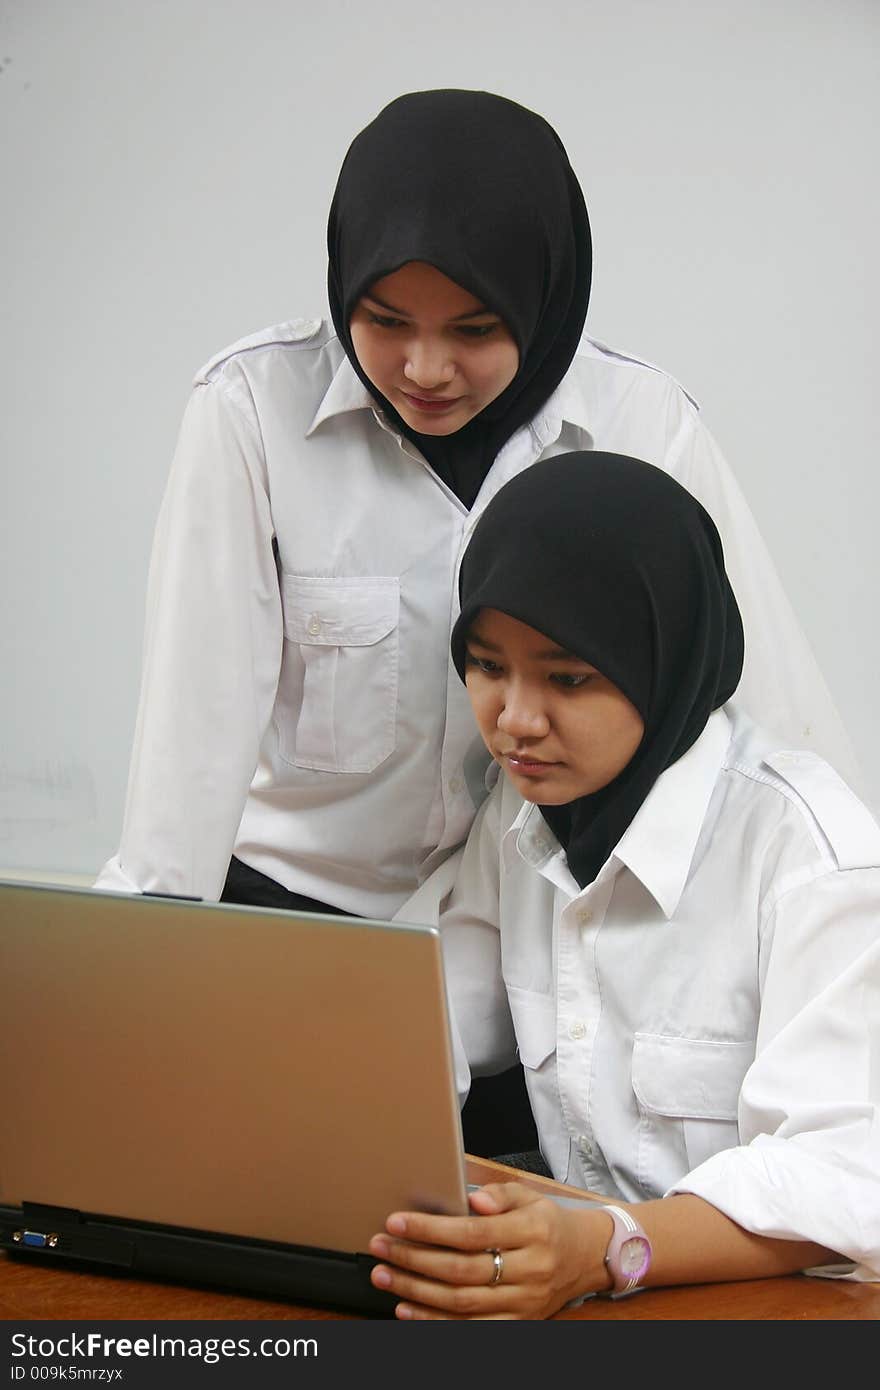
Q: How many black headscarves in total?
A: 2